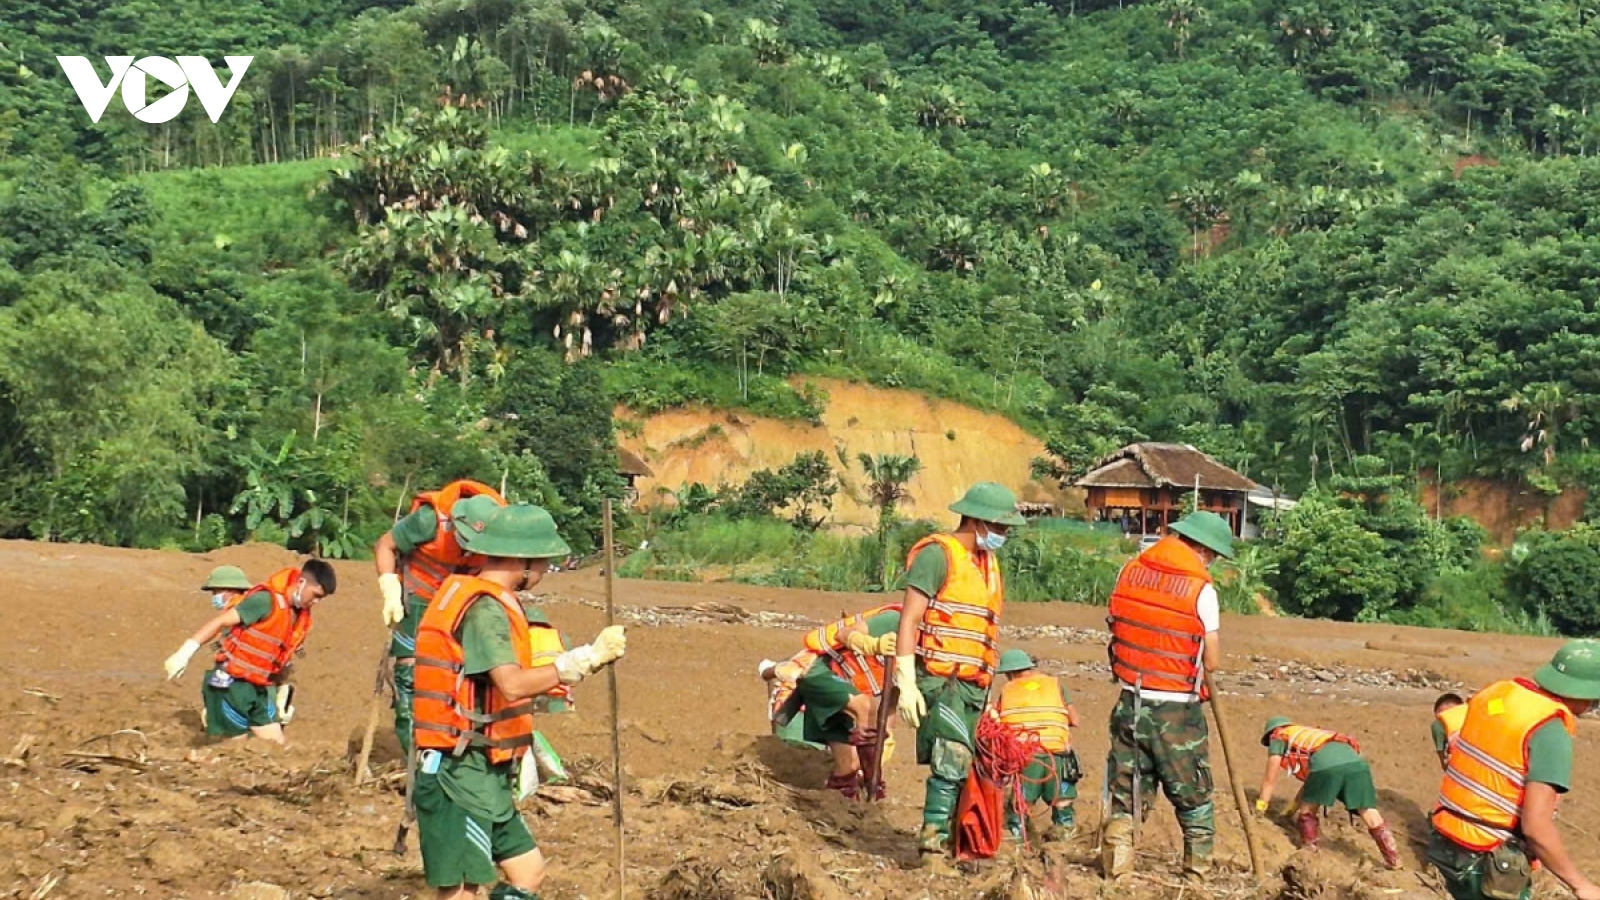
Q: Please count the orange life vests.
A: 13